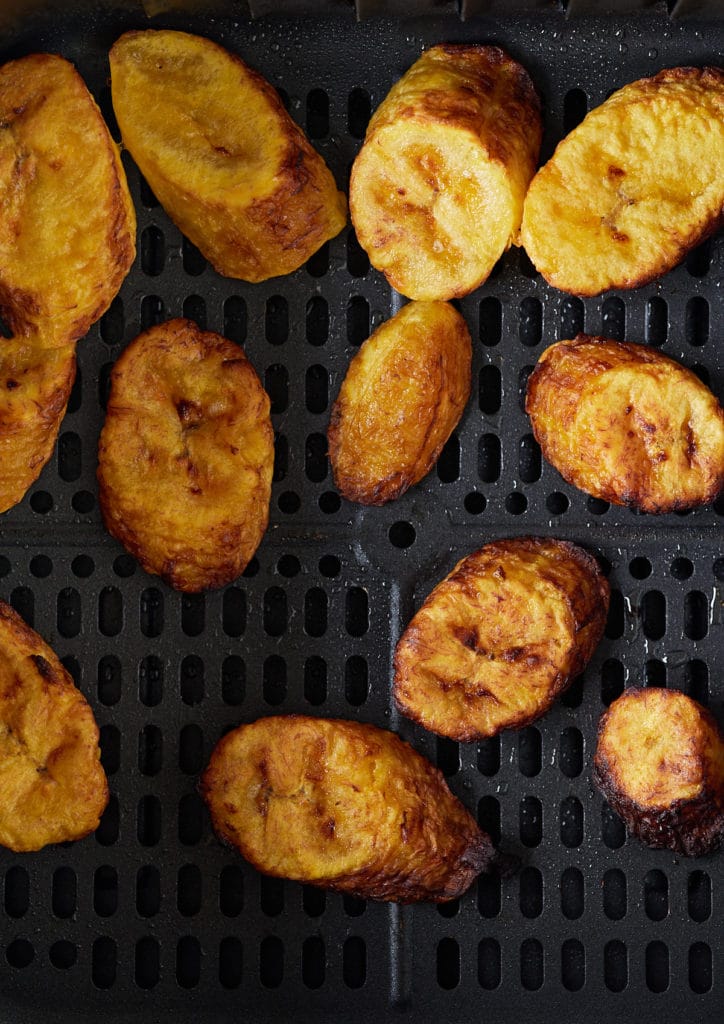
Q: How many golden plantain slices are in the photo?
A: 12